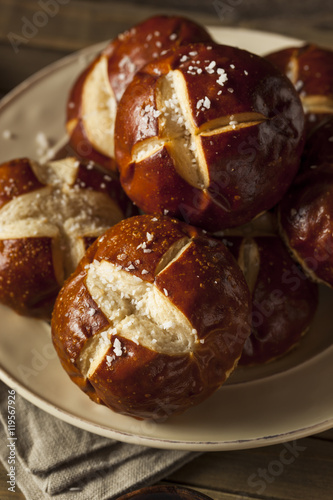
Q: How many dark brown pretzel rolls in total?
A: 7